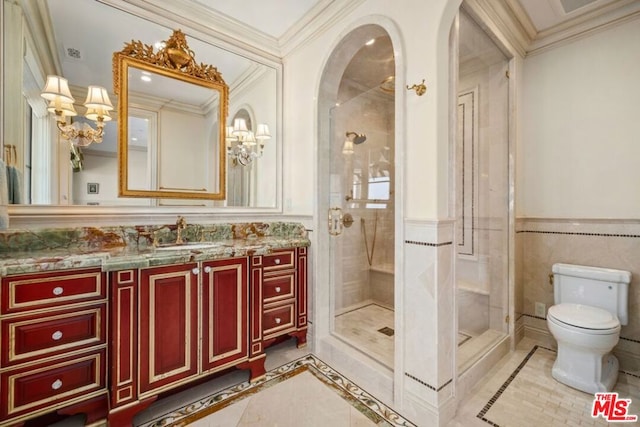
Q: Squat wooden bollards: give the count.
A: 0